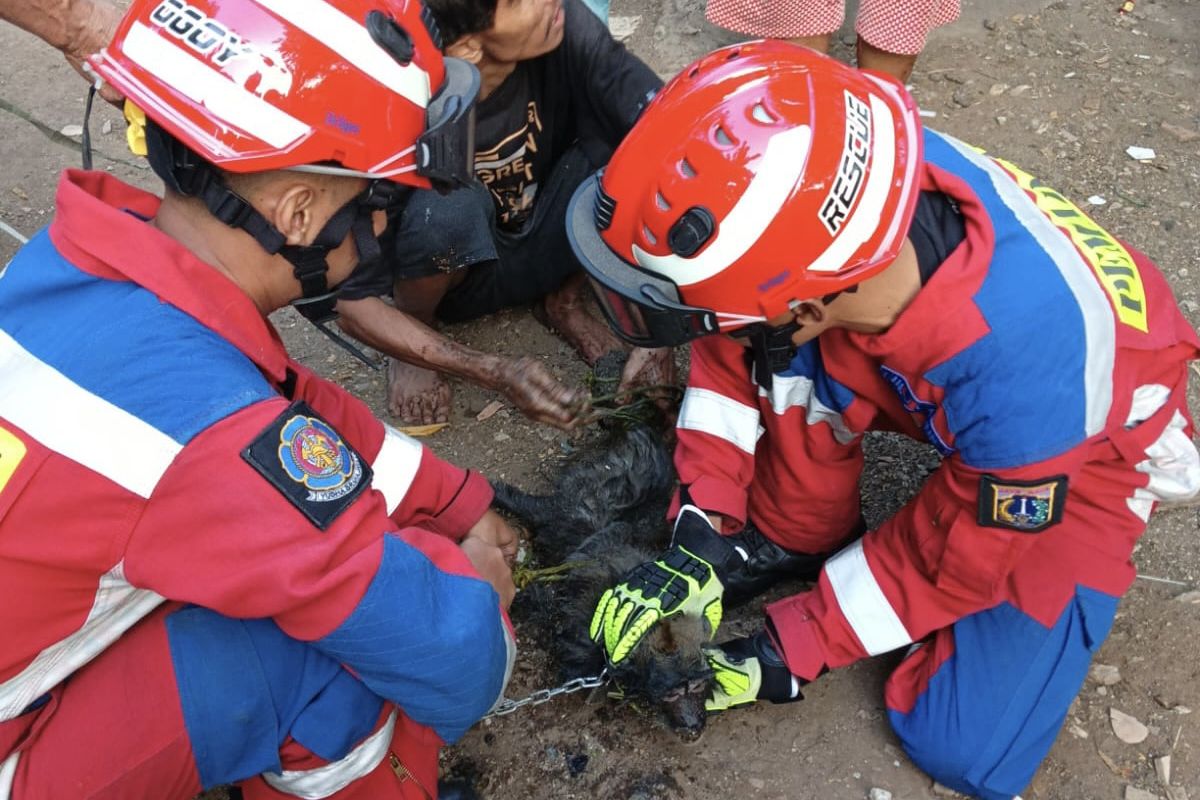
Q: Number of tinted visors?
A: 2